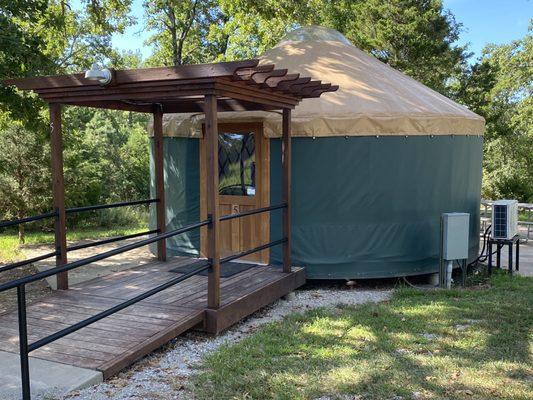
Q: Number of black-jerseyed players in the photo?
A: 0